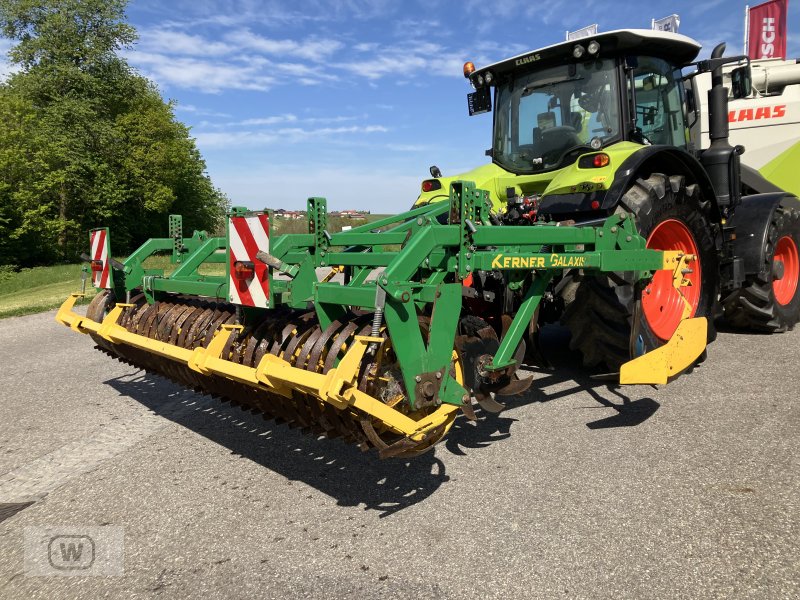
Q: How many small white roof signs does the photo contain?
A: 2